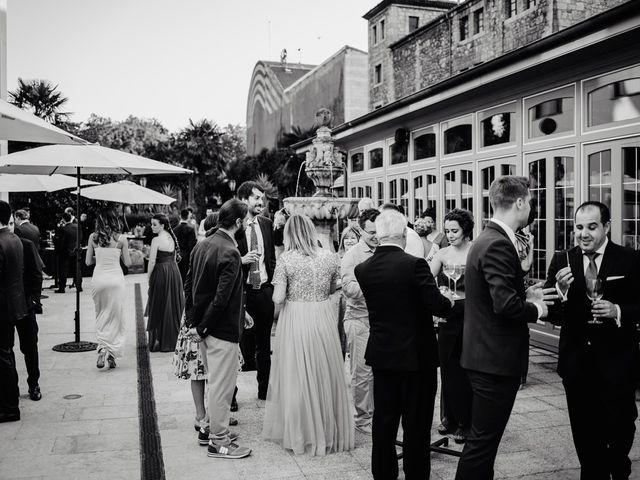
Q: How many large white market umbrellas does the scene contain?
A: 4